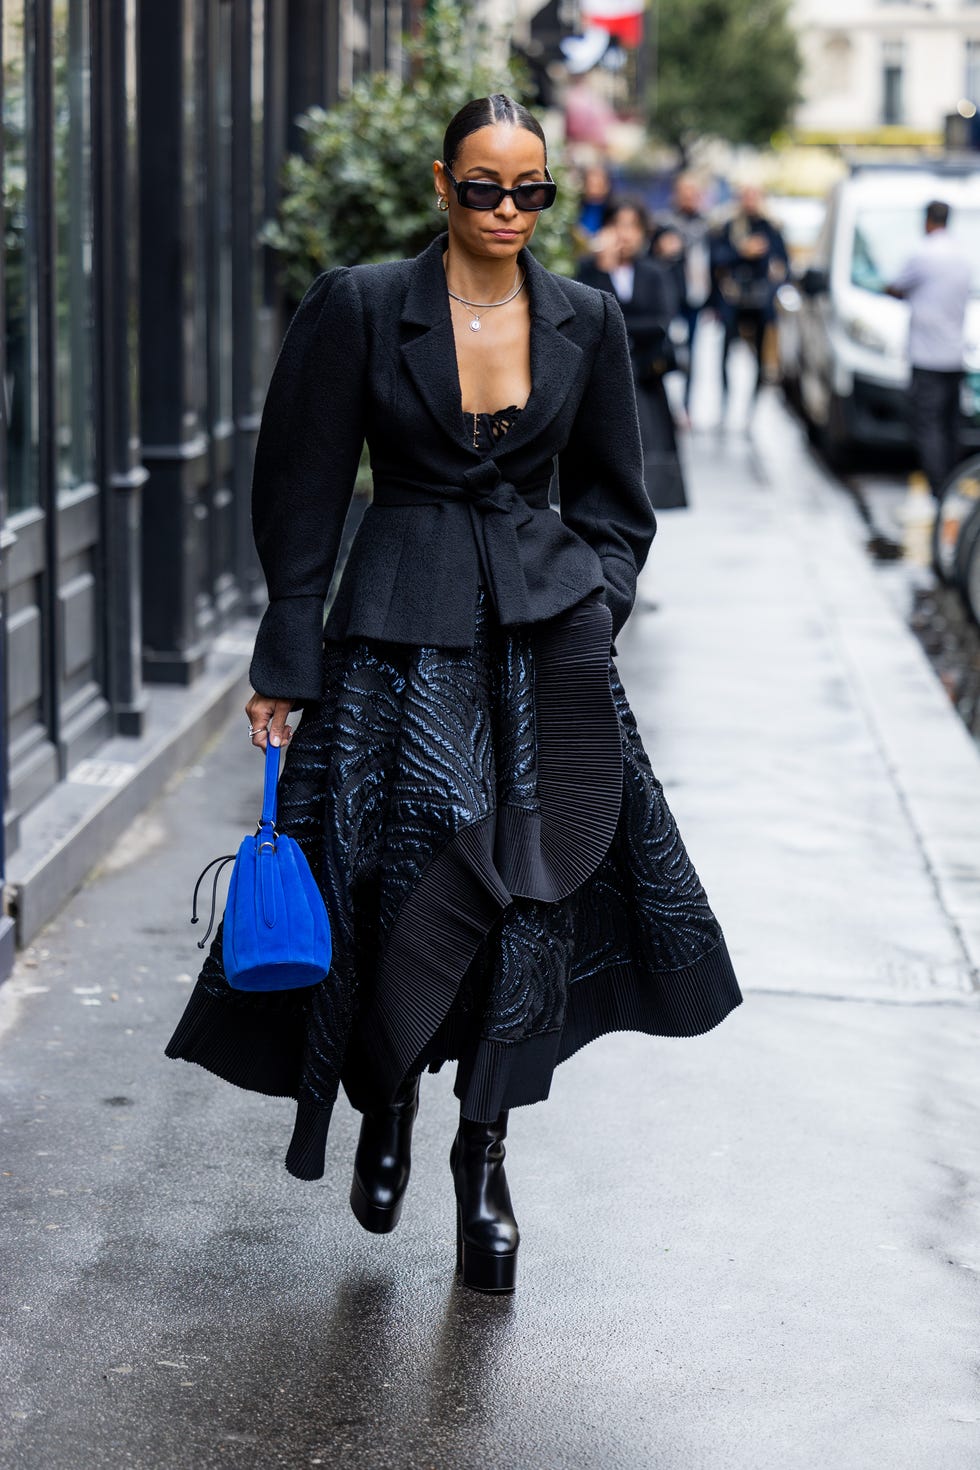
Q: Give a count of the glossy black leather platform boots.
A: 2